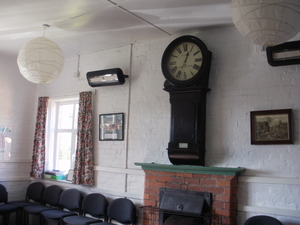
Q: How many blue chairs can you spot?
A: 7